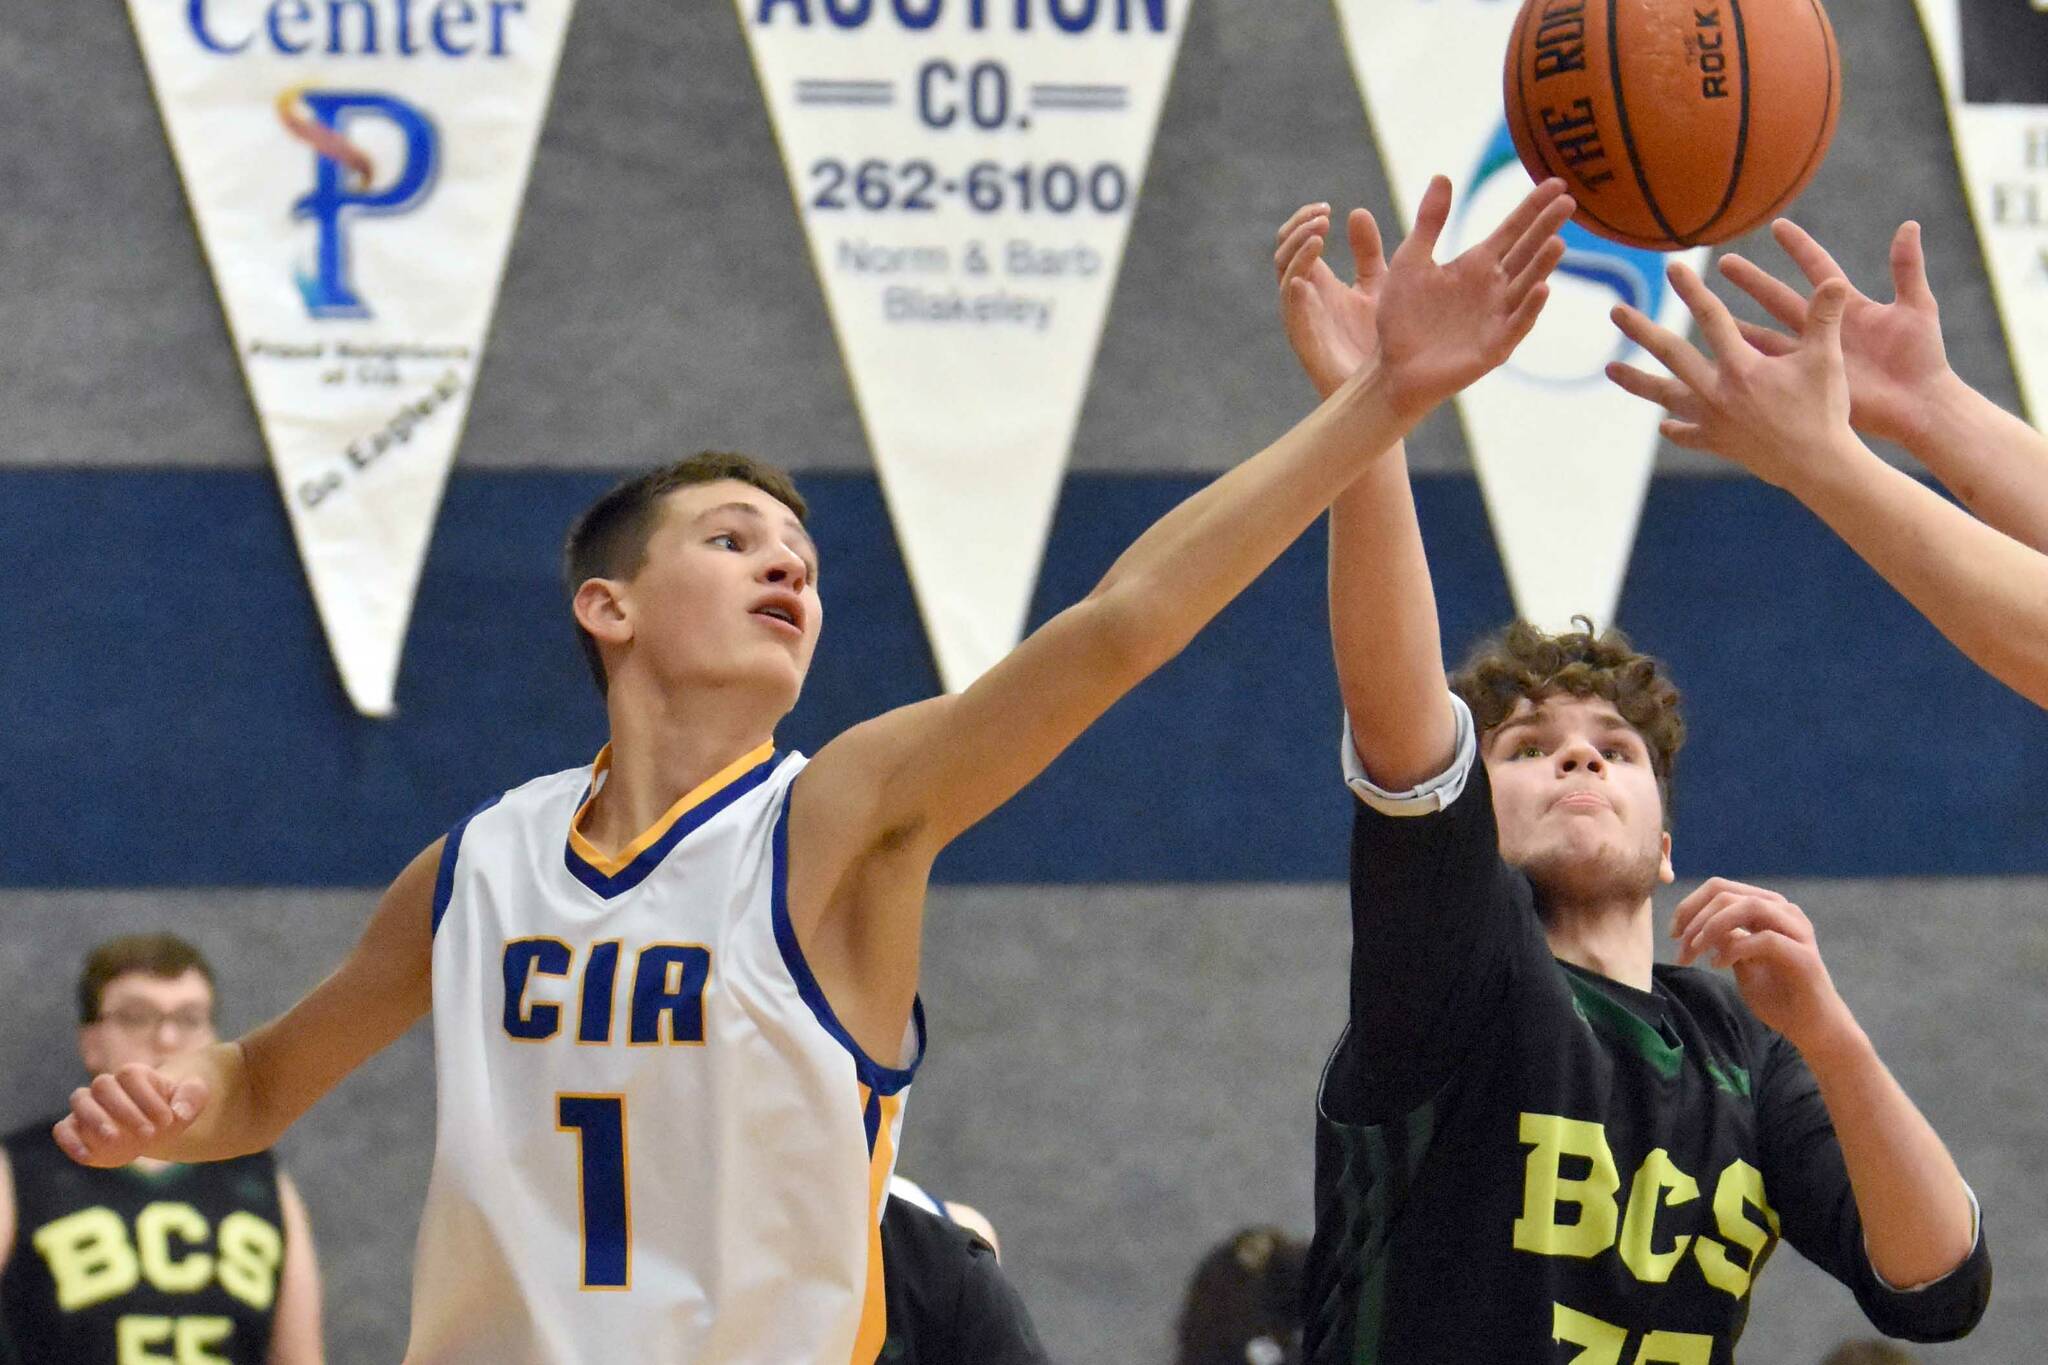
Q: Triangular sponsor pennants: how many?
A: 4